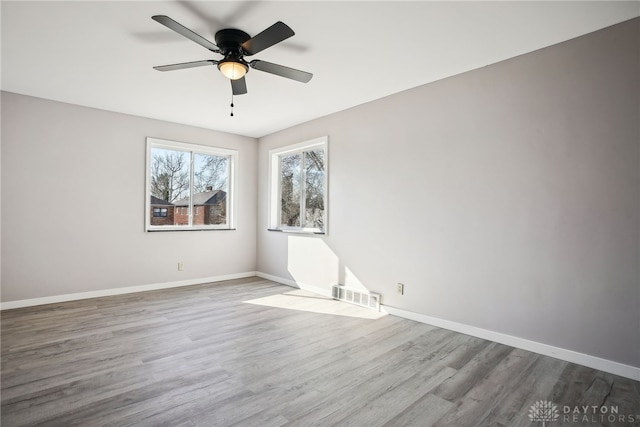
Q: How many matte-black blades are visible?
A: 5